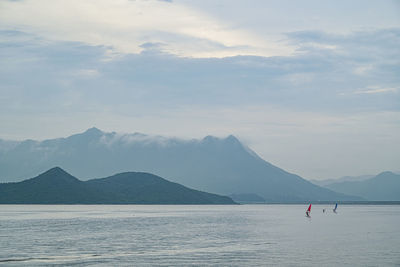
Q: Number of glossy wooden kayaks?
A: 0